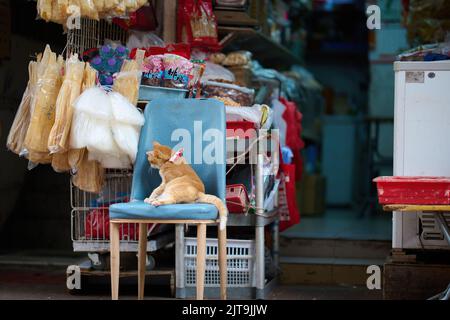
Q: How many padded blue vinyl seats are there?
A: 1